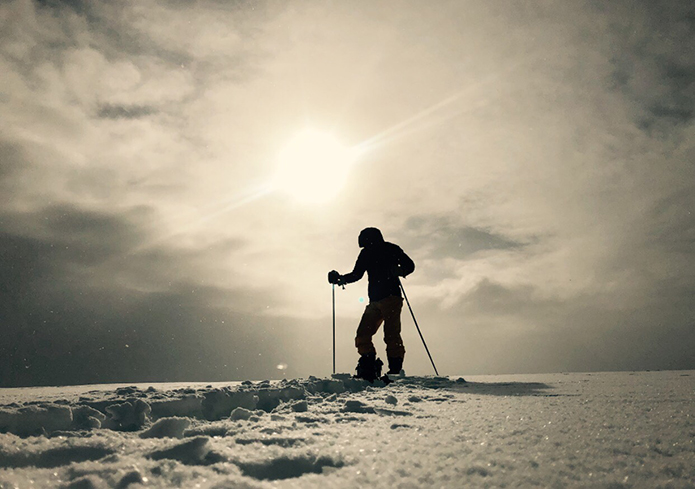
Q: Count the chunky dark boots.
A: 2